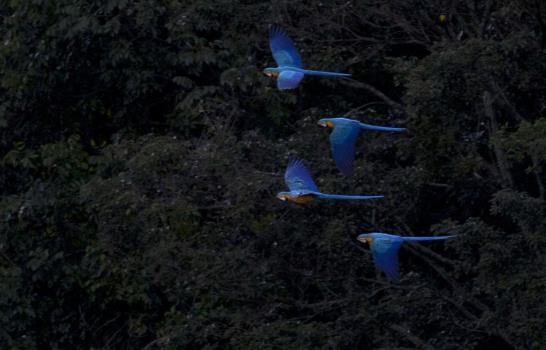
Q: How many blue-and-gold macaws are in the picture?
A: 4